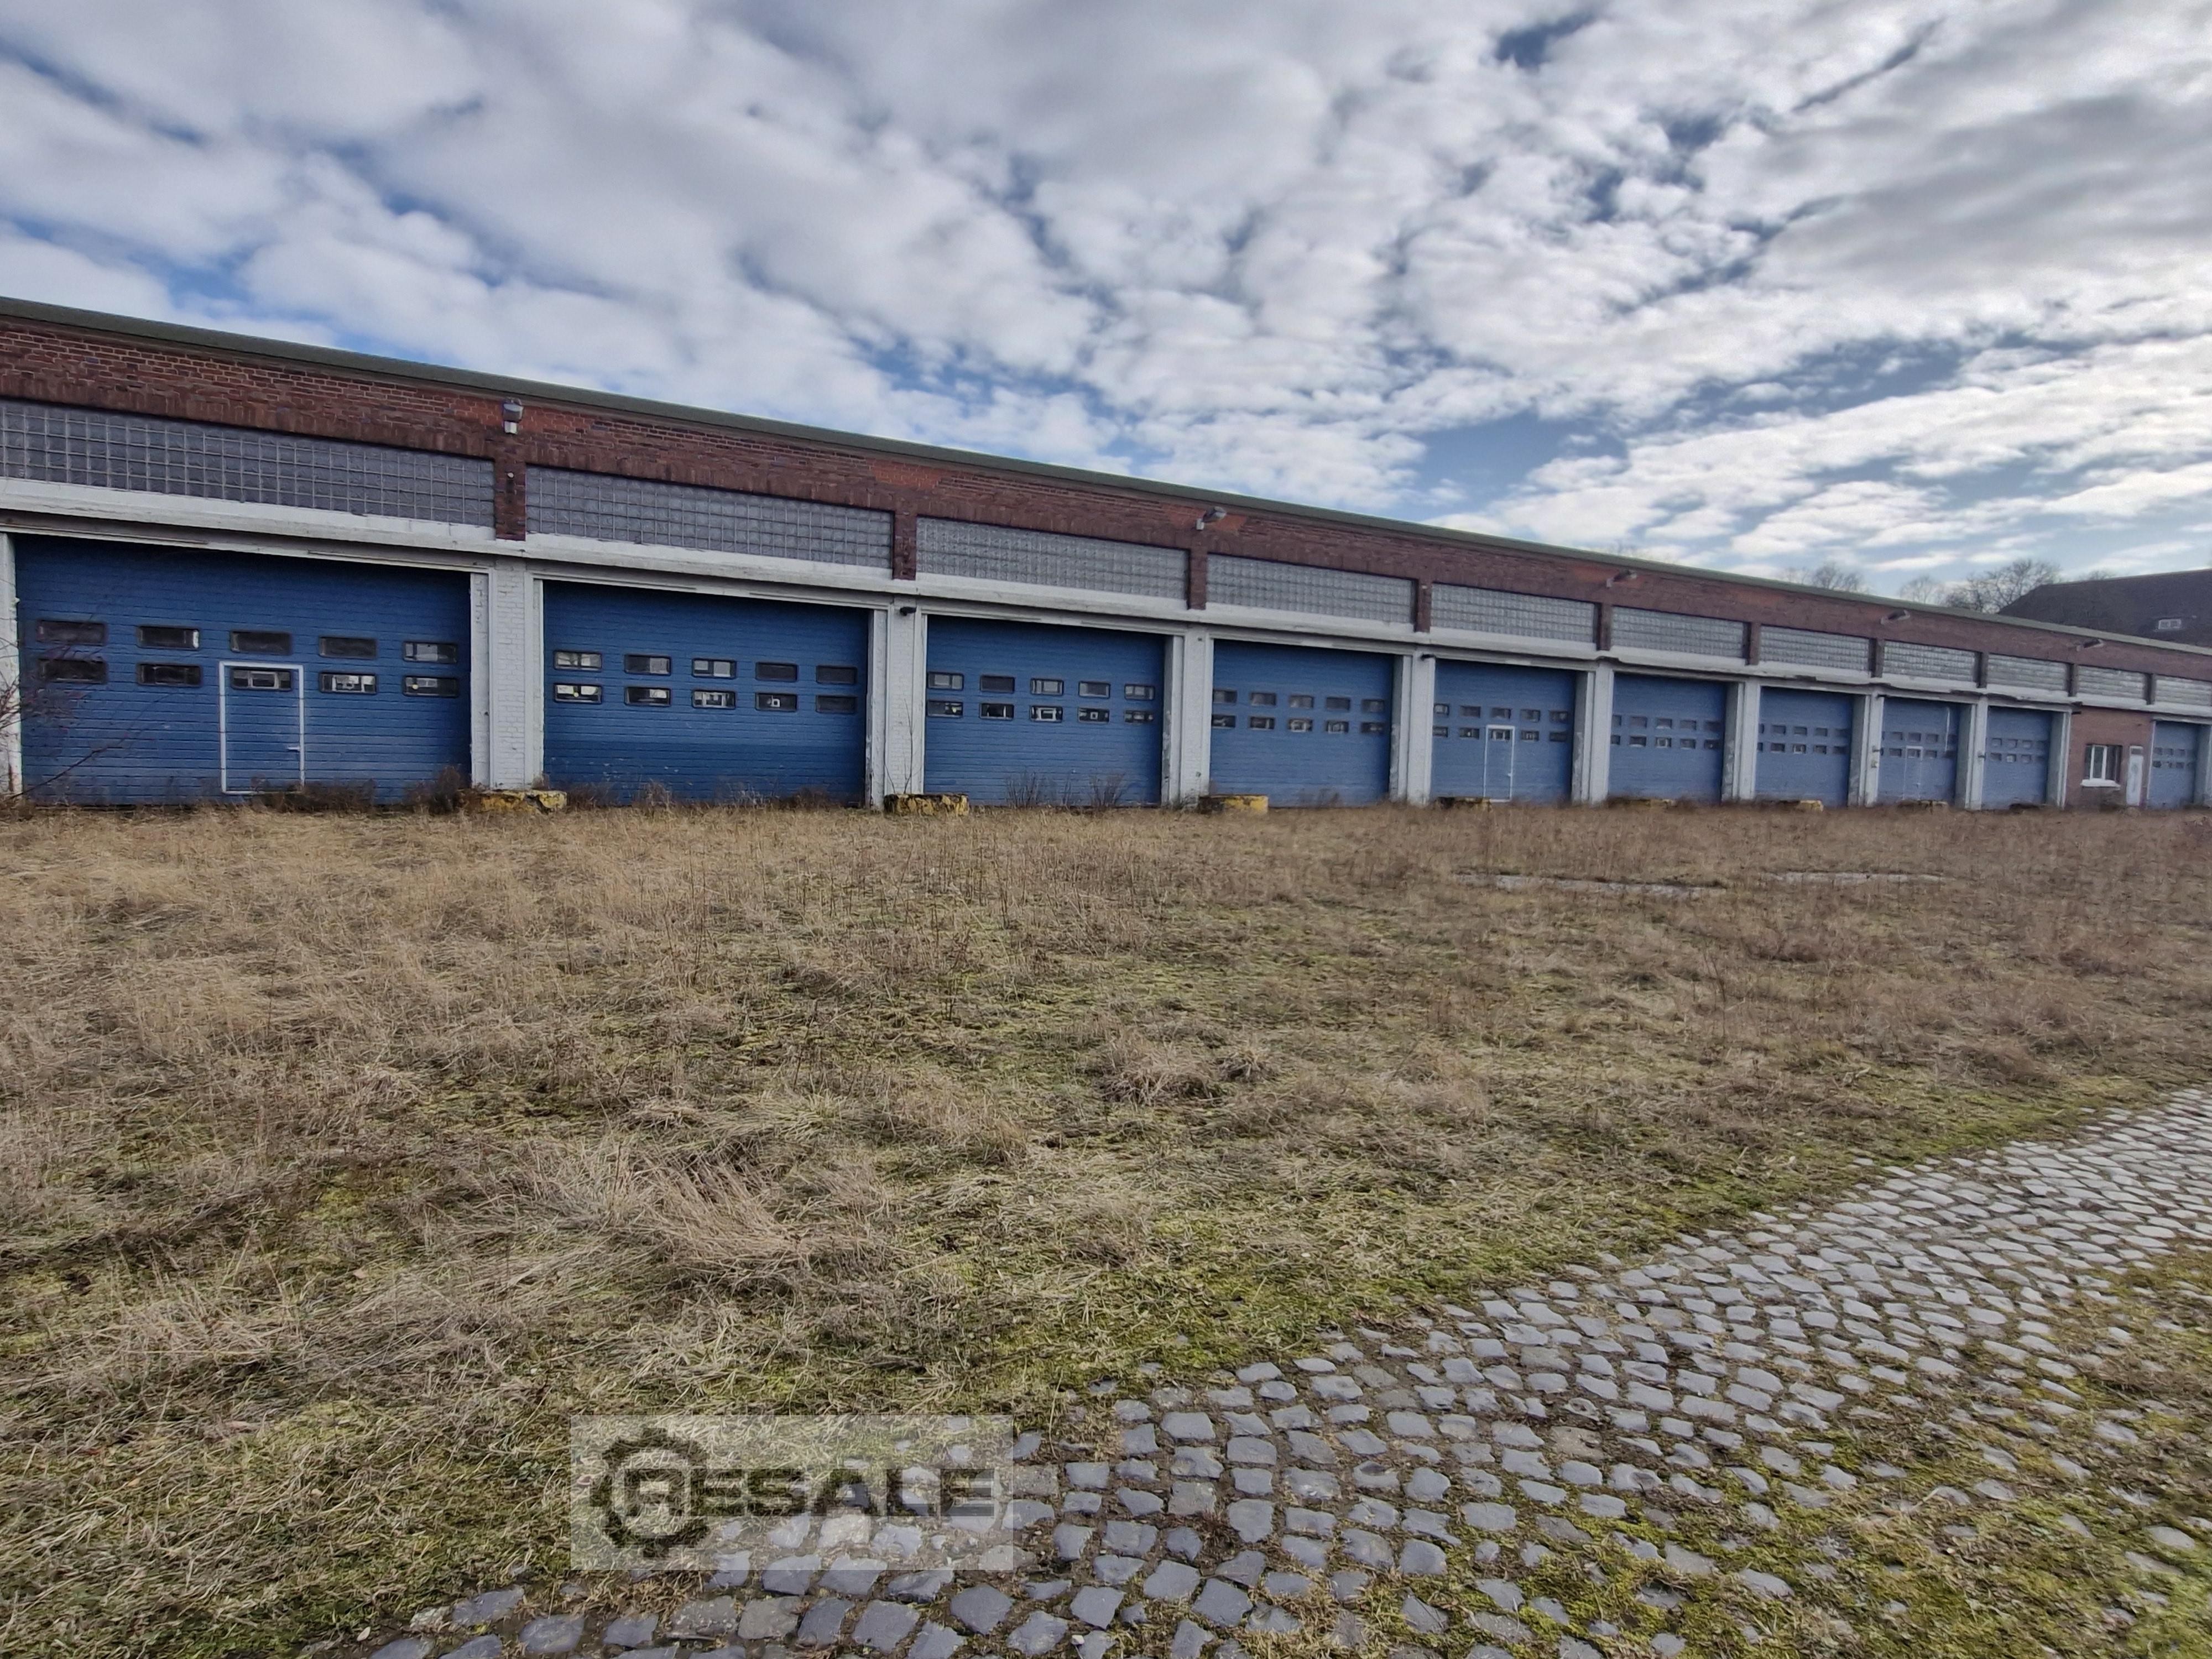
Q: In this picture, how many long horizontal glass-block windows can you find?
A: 11